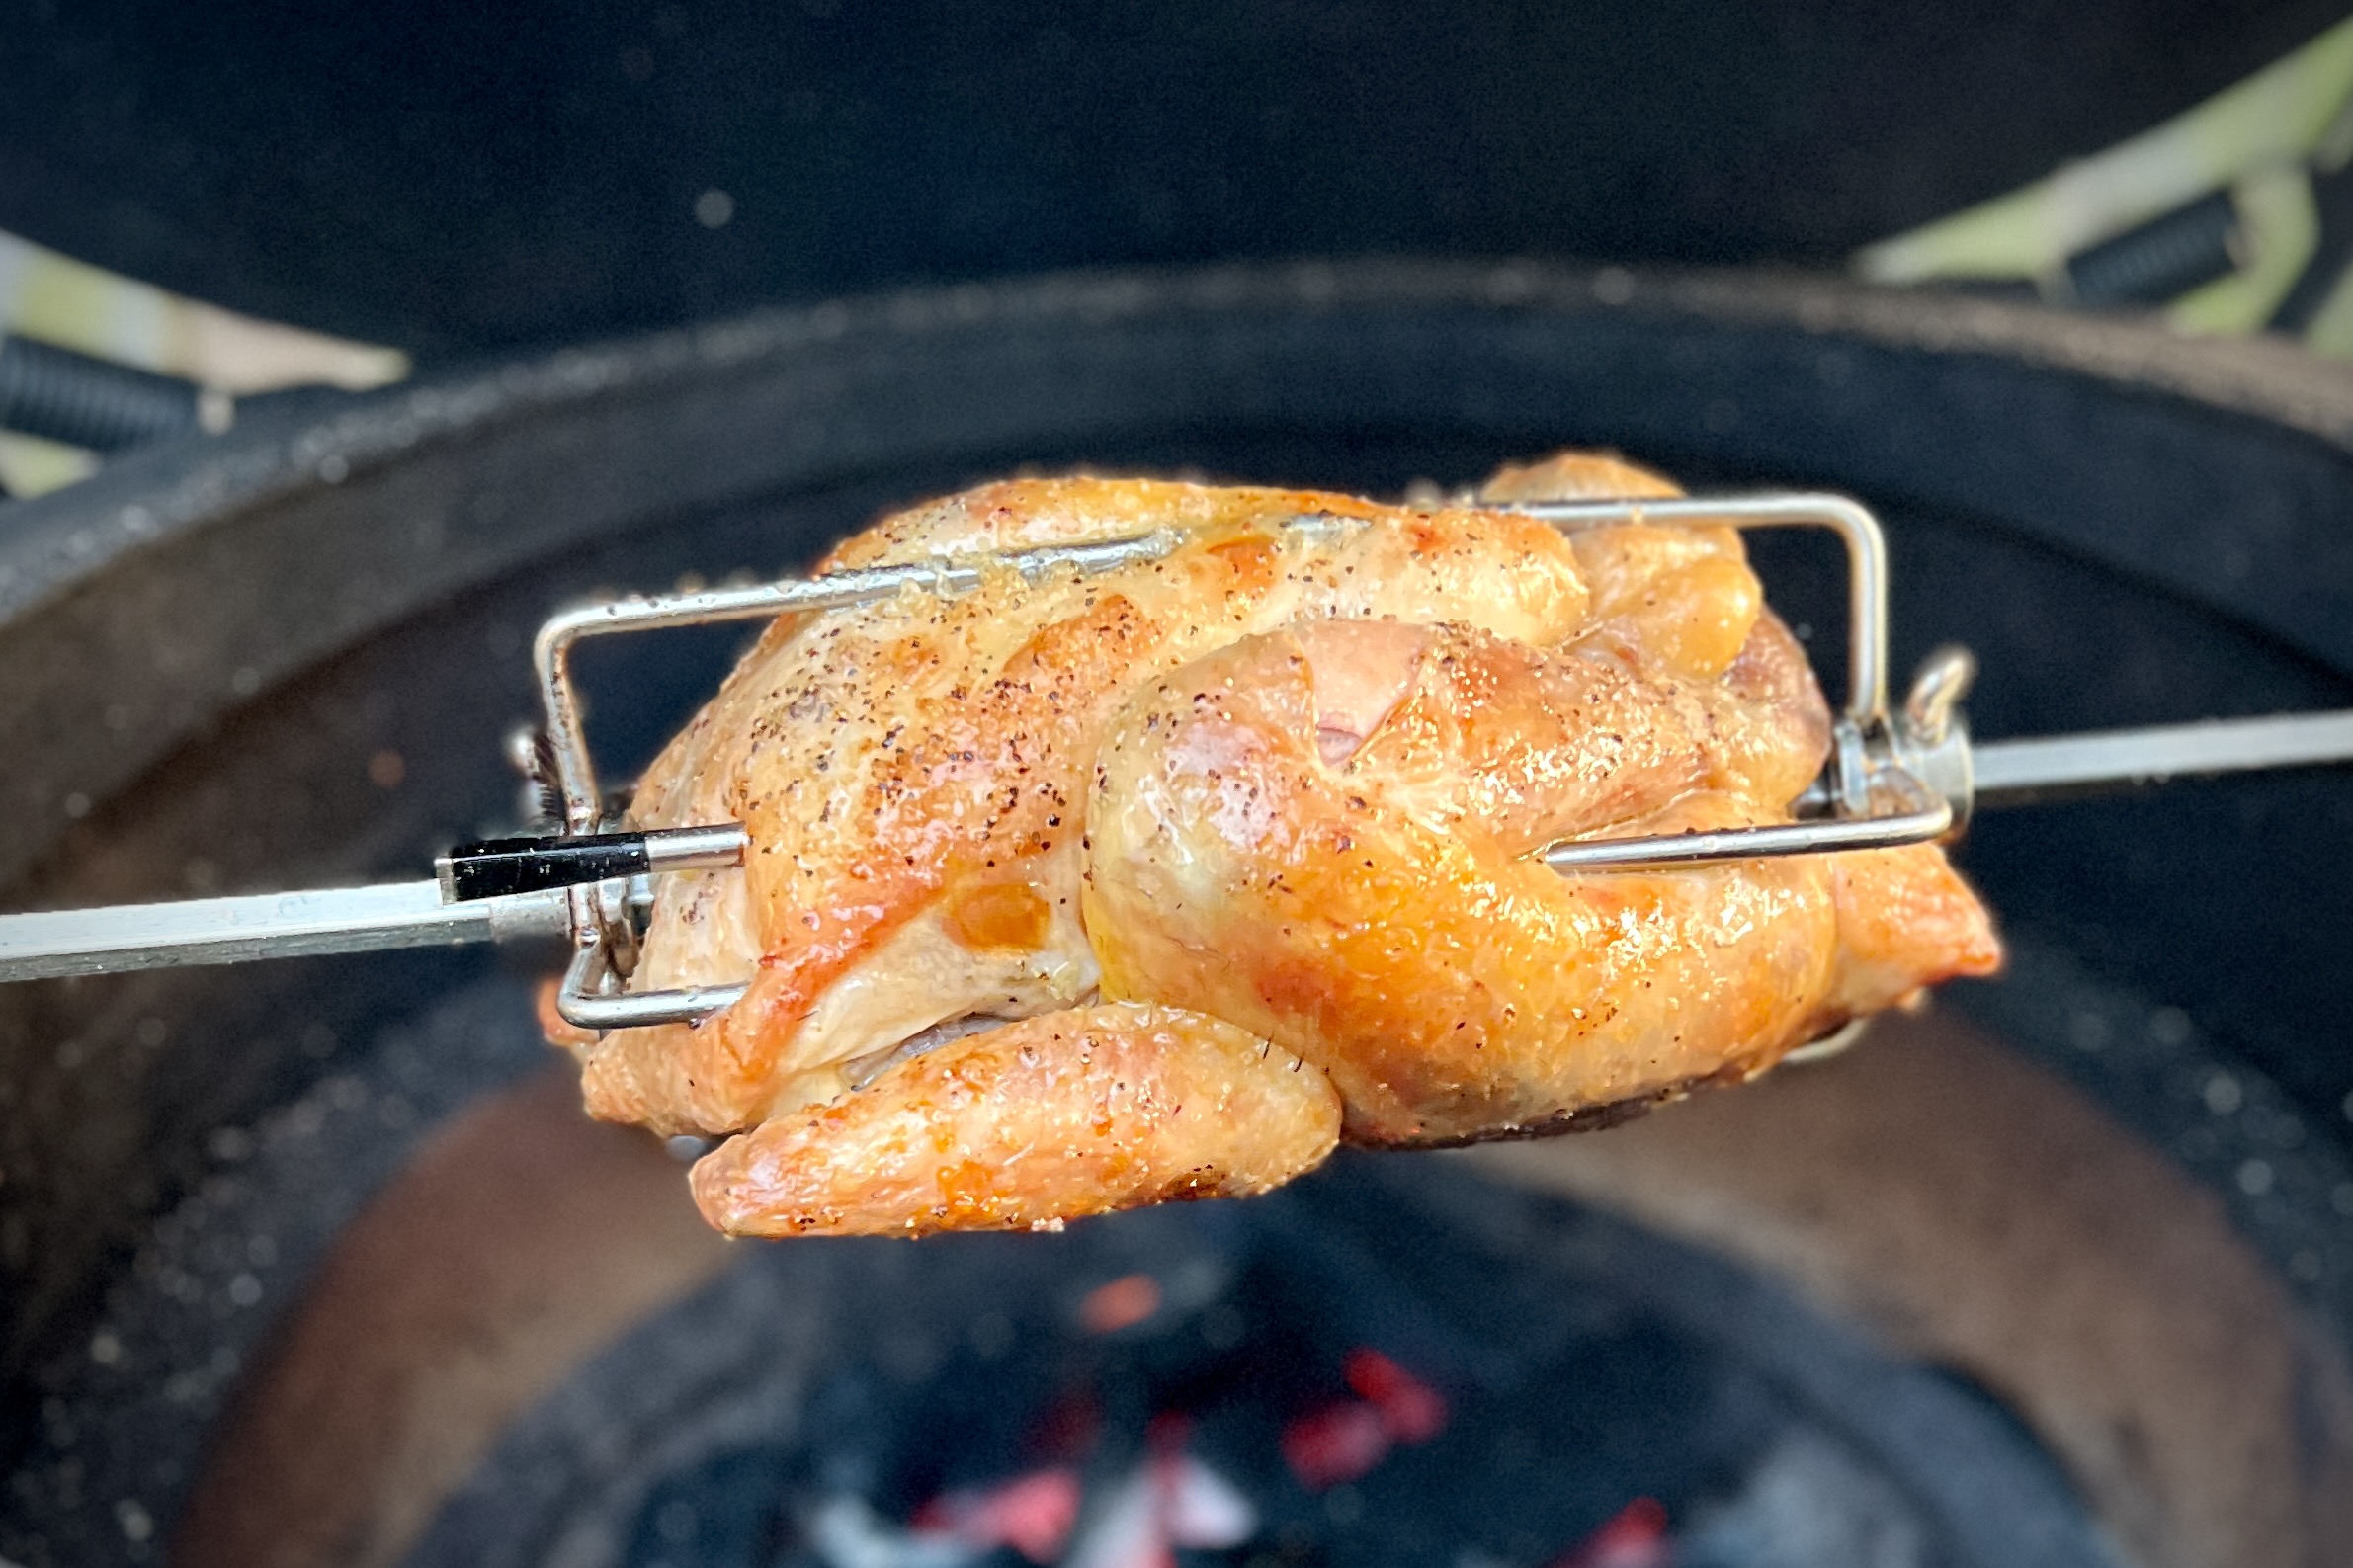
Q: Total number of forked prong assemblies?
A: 2